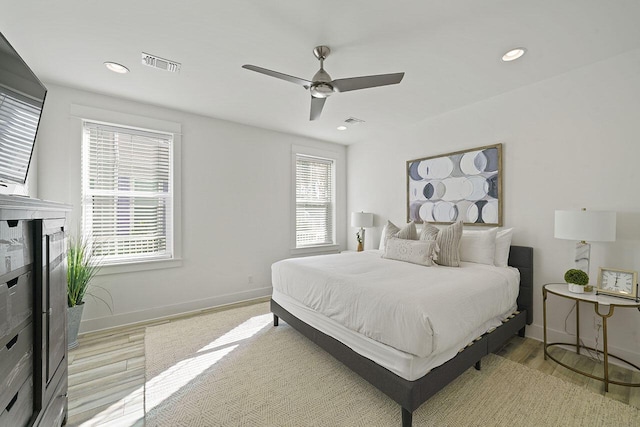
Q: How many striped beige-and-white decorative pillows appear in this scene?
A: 2